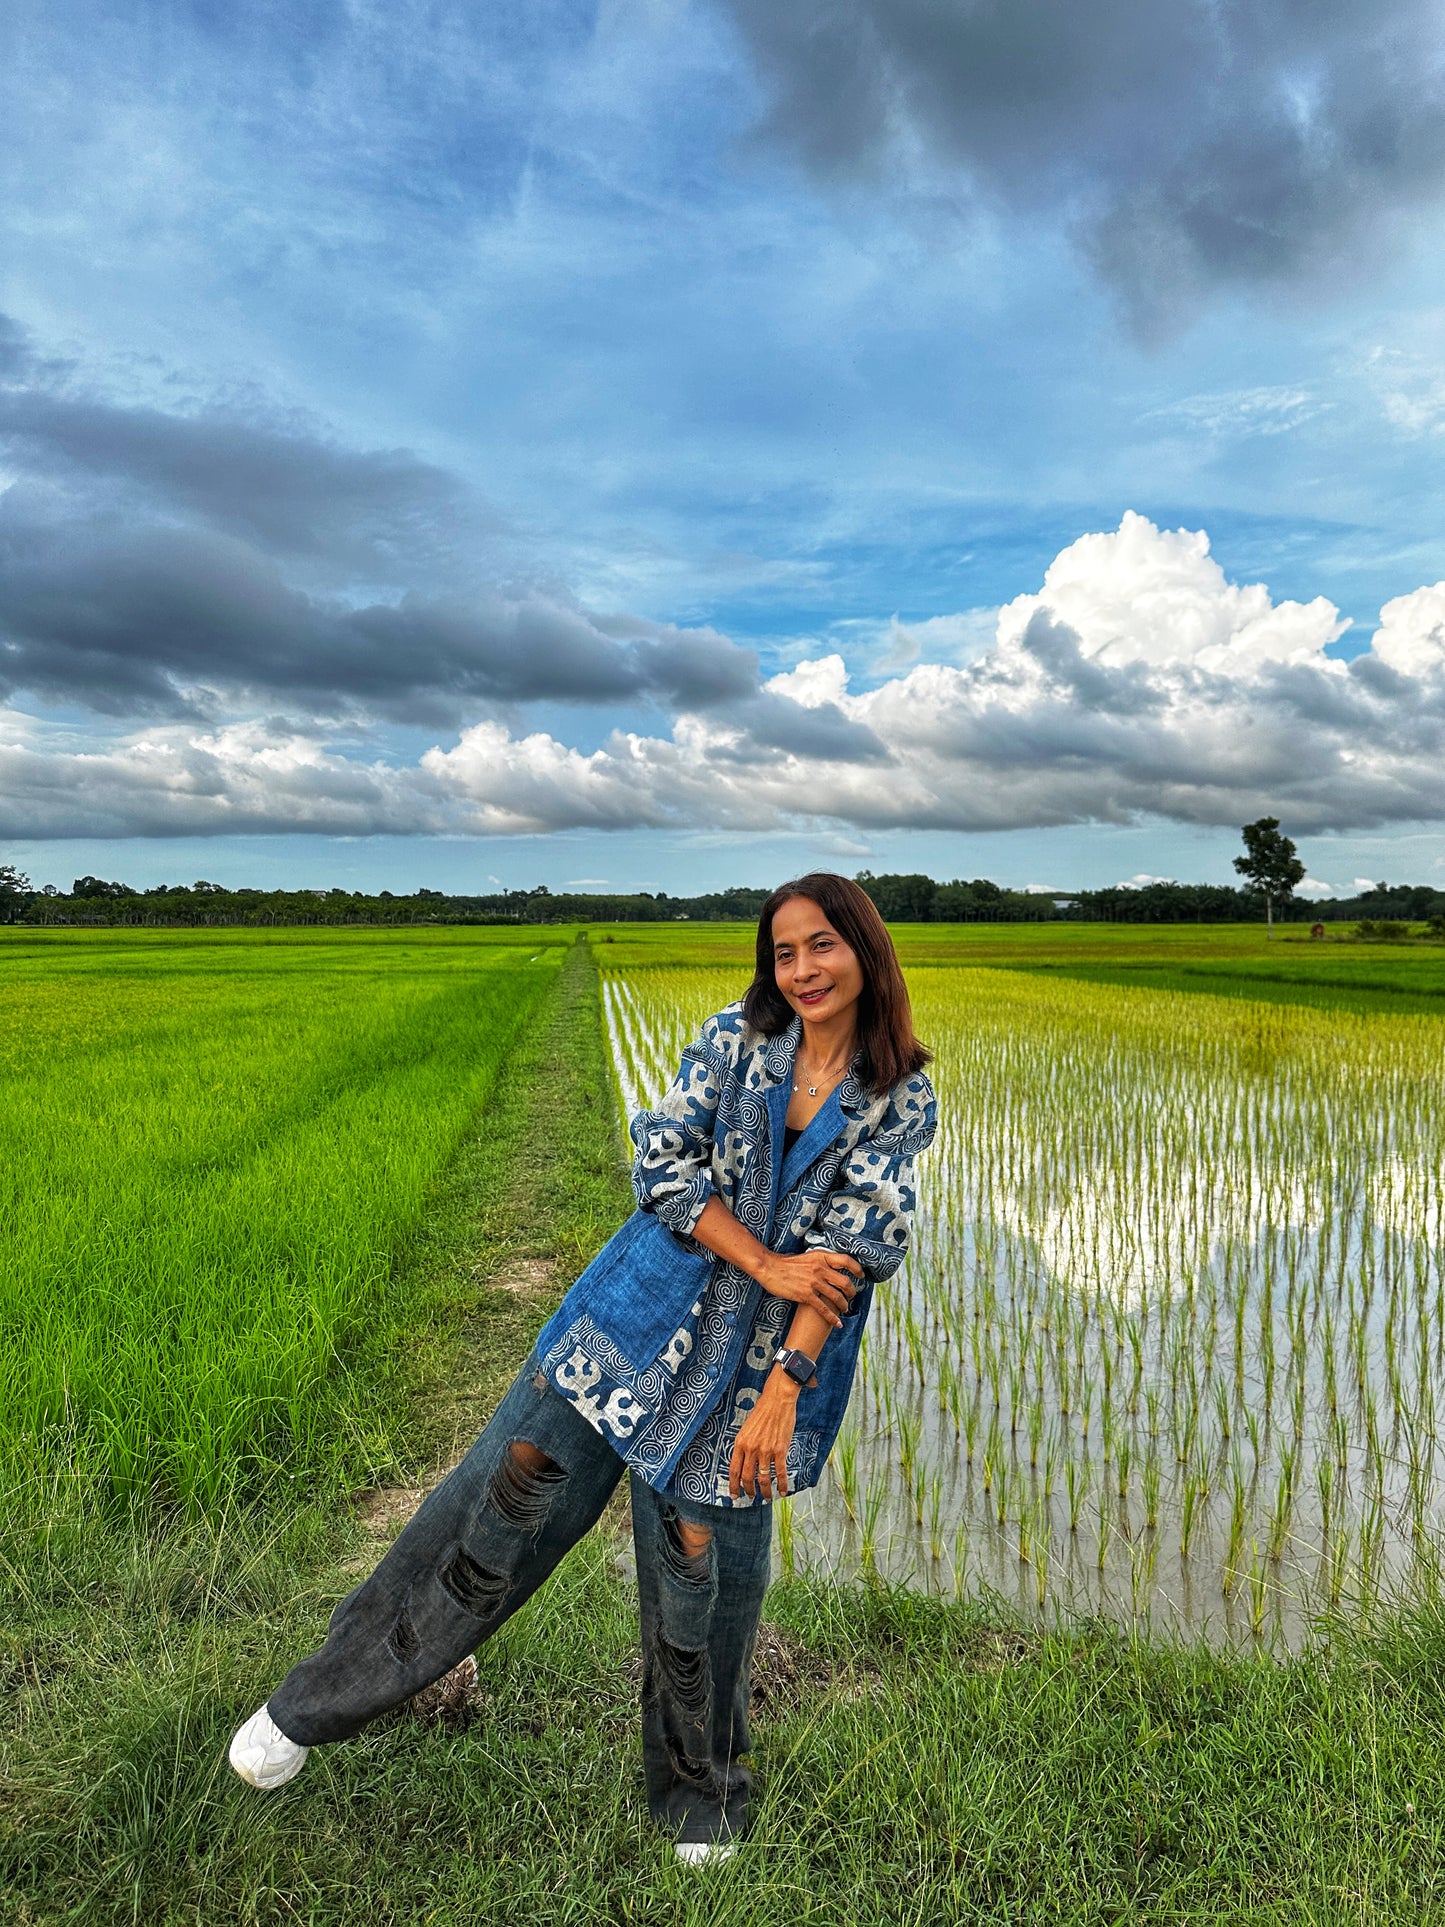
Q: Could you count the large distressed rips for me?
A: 6